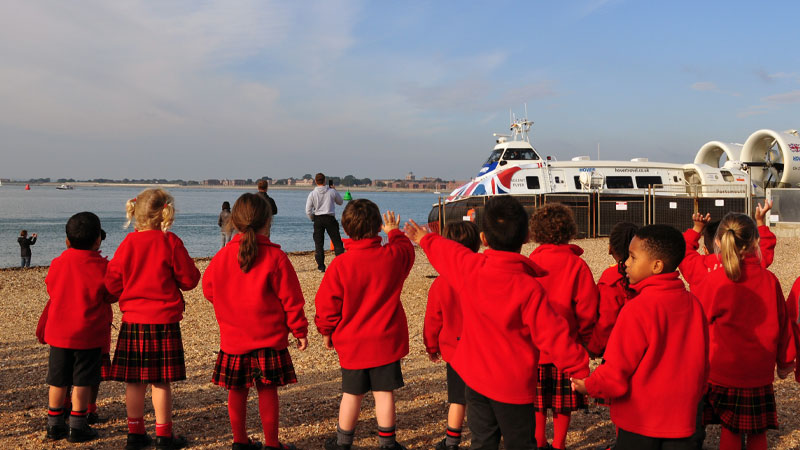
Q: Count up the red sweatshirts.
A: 13